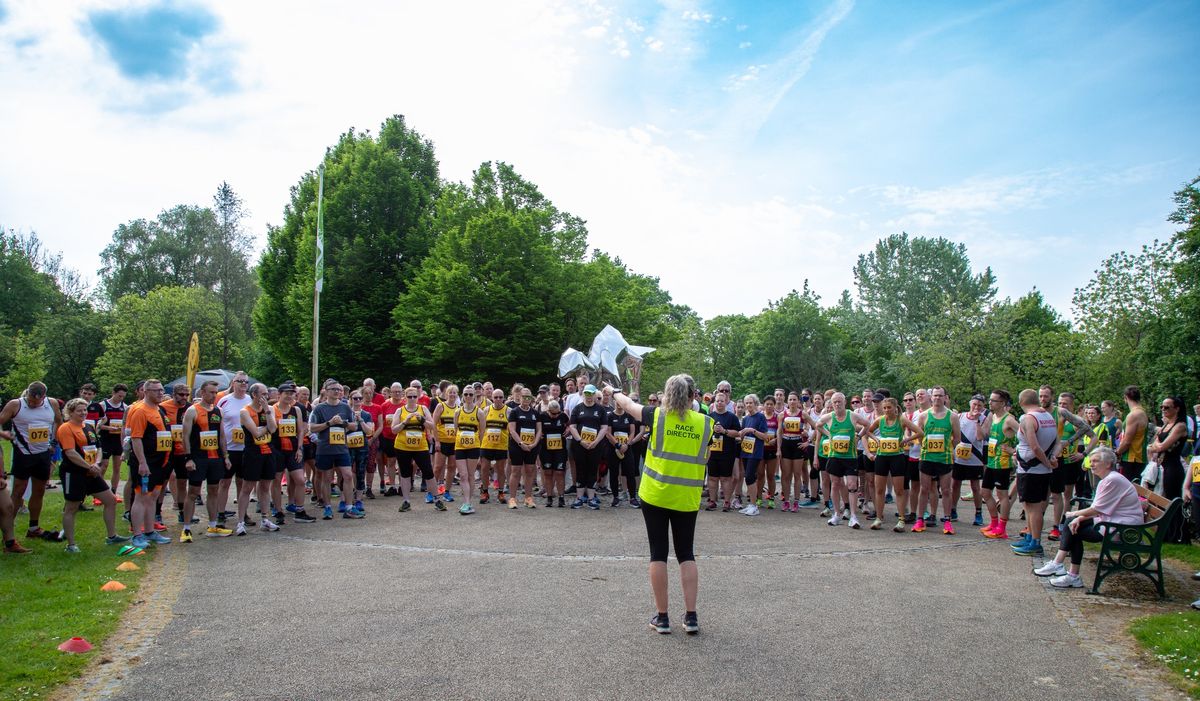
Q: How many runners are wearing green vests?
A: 8